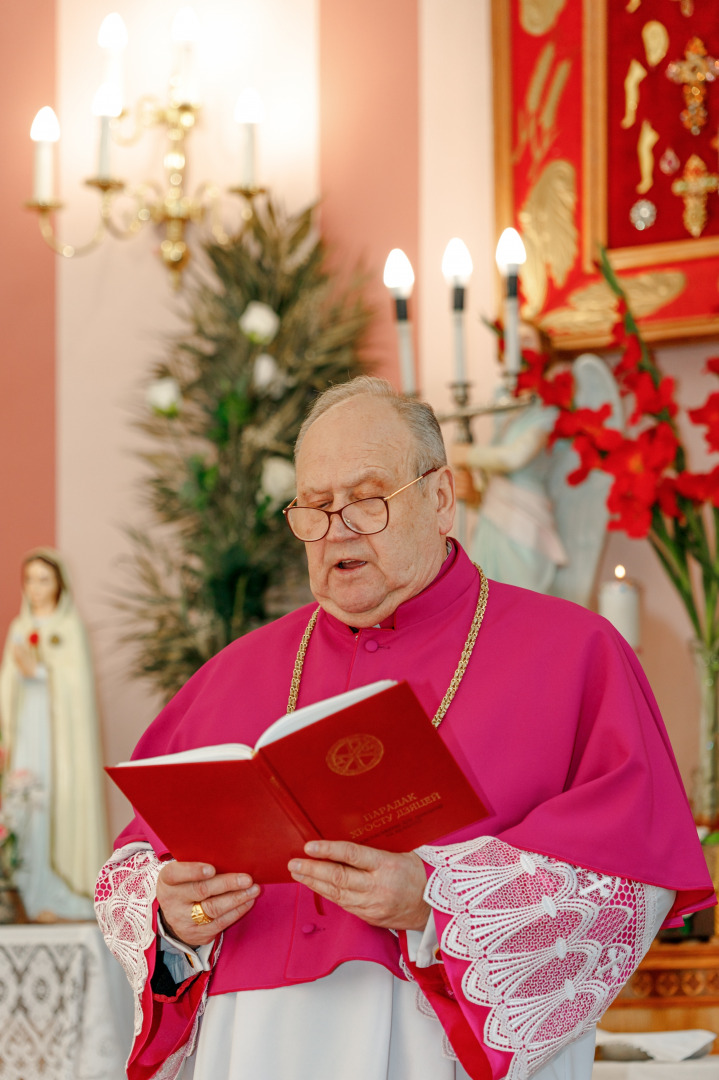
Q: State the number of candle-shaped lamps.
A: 8